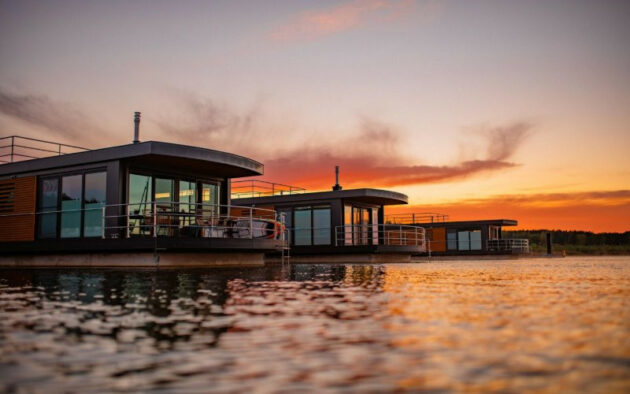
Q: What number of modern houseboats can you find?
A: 3